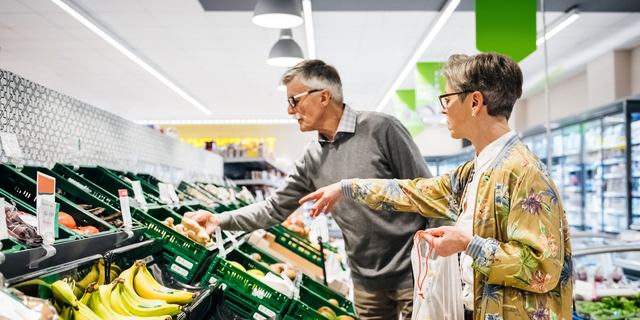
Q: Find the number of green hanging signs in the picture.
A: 3